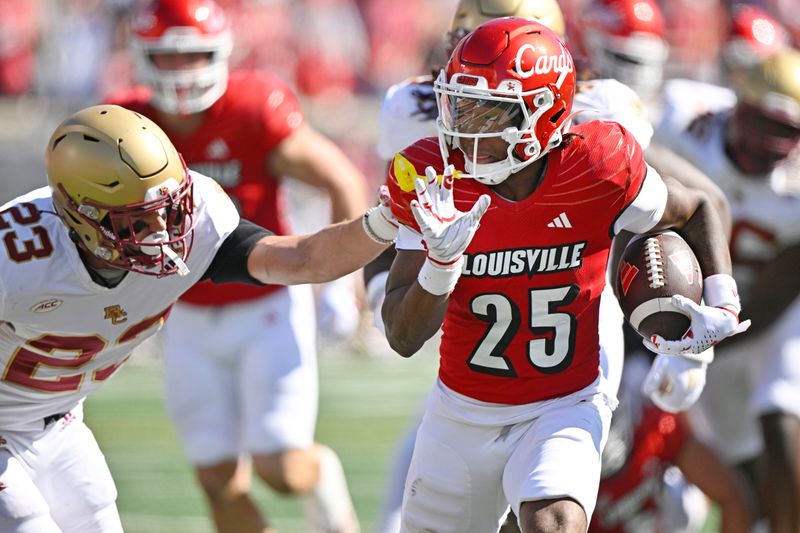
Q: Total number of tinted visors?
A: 1